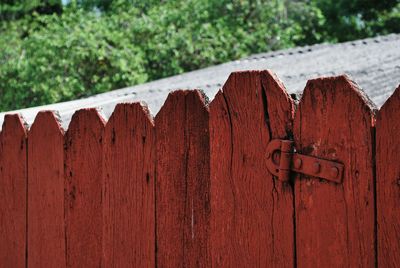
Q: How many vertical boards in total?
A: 8